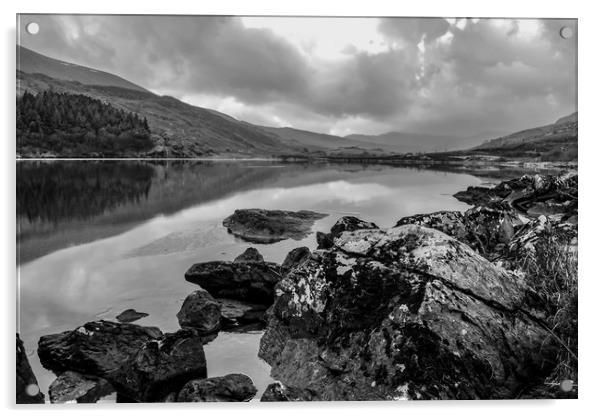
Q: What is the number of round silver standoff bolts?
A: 4